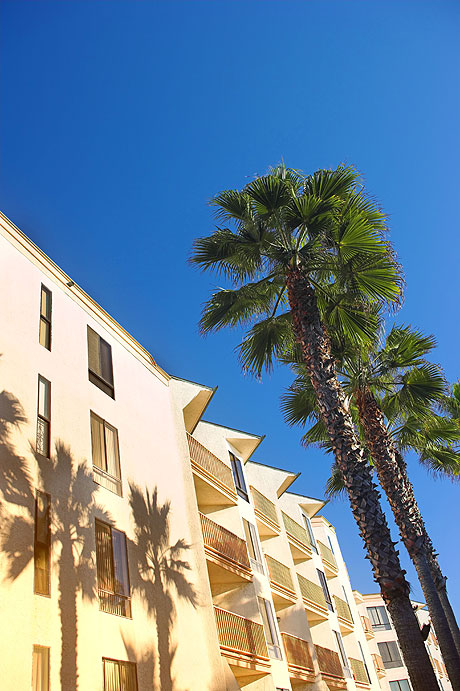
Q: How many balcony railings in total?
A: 14